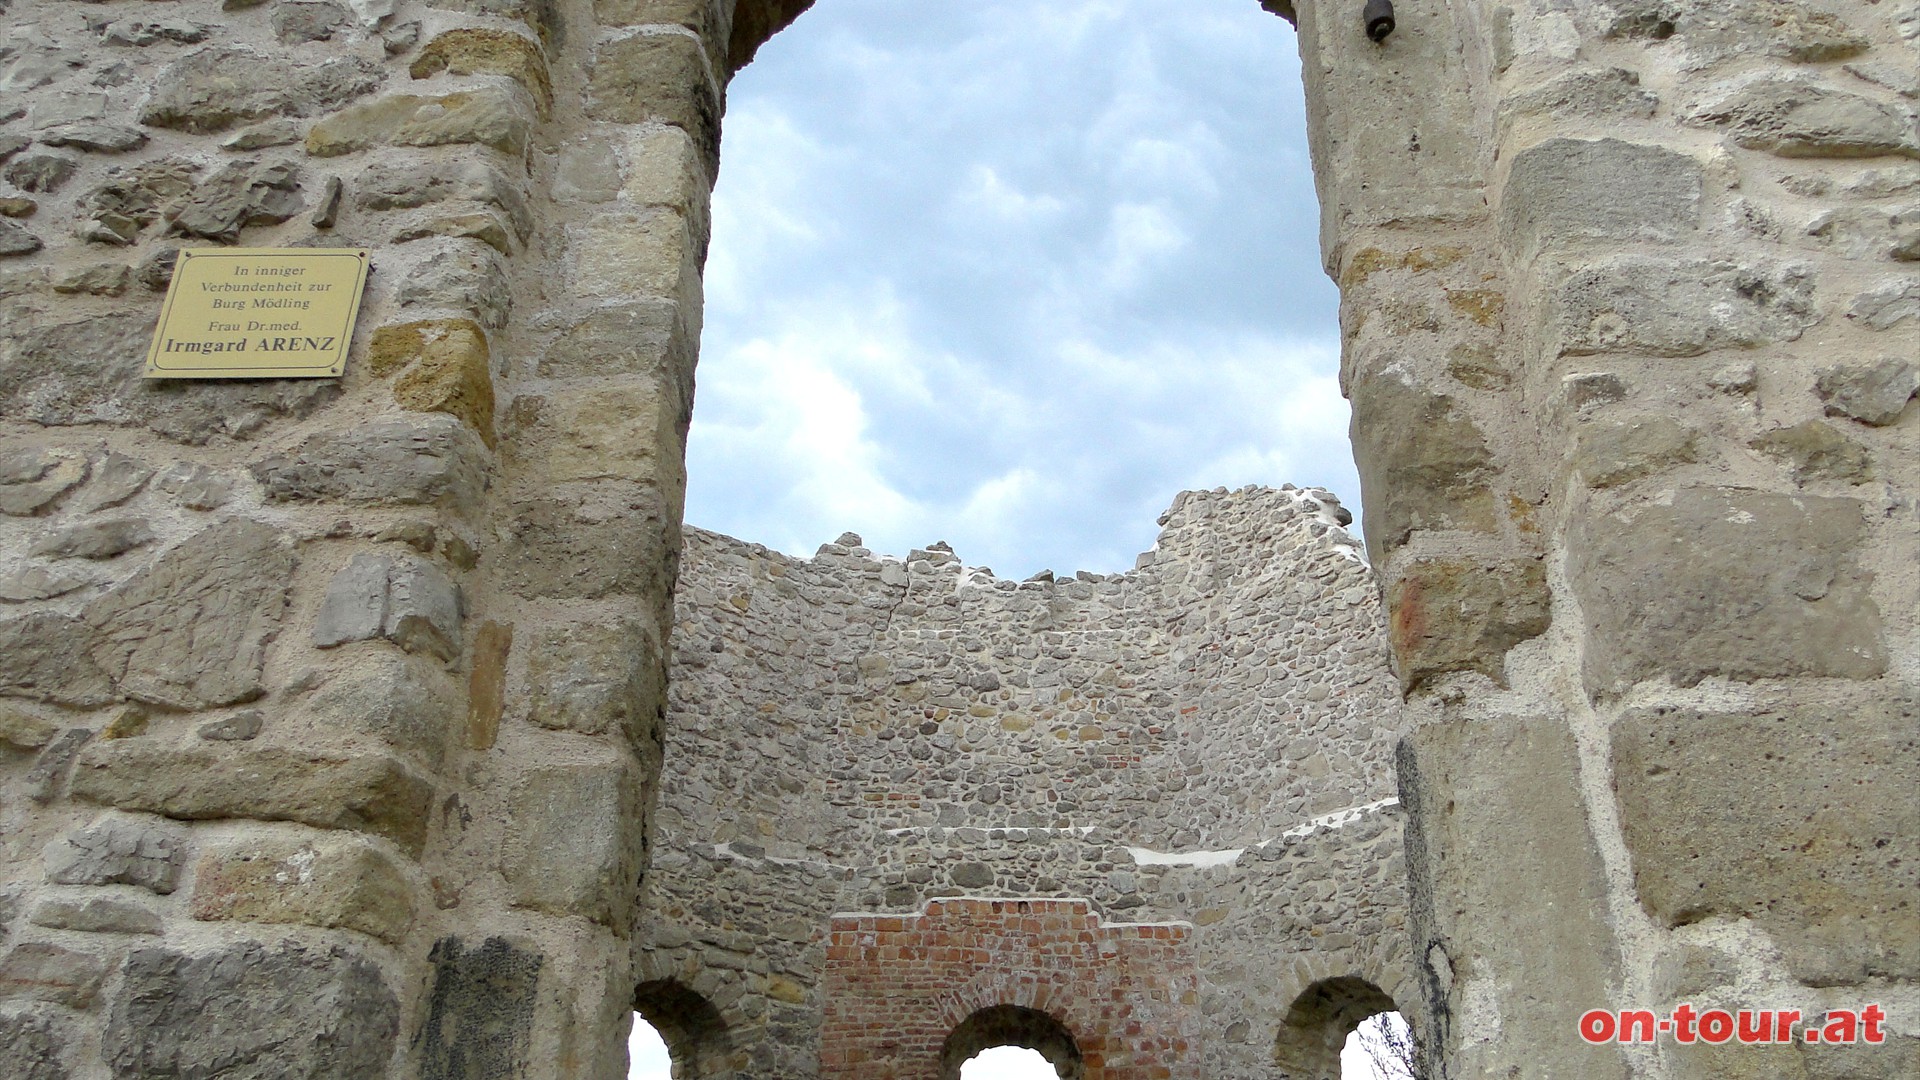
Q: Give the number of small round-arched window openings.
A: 3